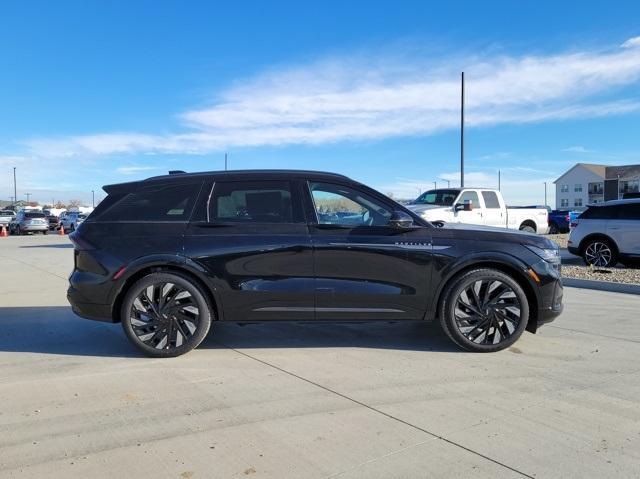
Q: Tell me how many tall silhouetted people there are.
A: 0